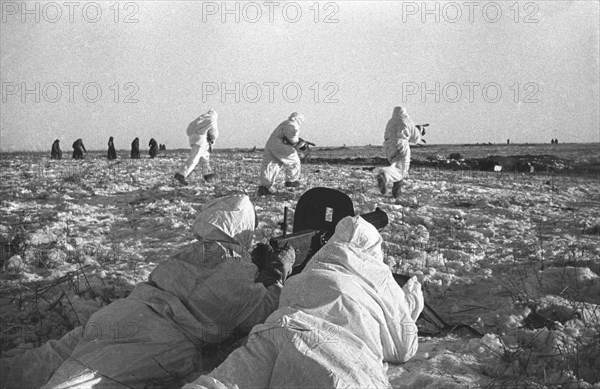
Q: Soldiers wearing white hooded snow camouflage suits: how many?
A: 5